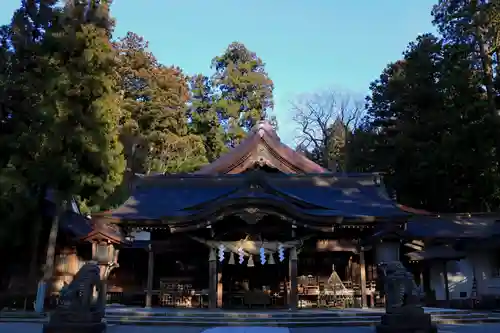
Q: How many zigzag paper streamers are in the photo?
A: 4